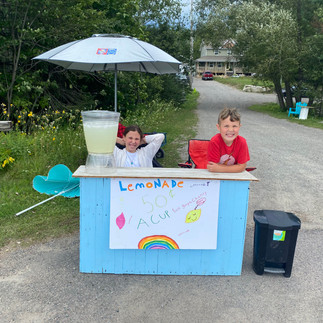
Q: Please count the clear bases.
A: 1